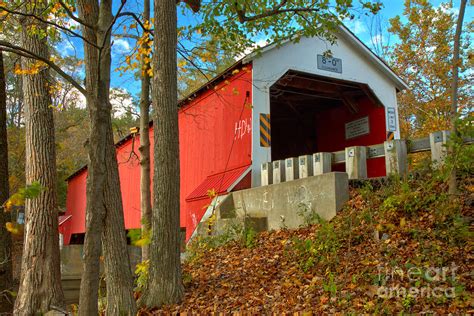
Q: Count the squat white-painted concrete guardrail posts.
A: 8